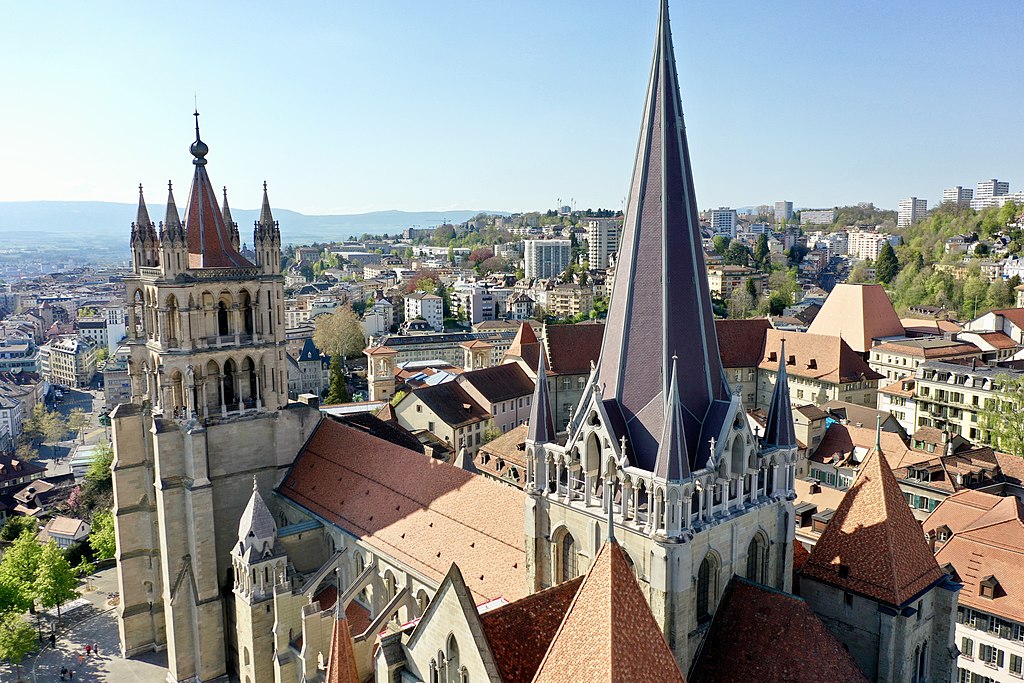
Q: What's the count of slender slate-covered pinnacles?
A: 3